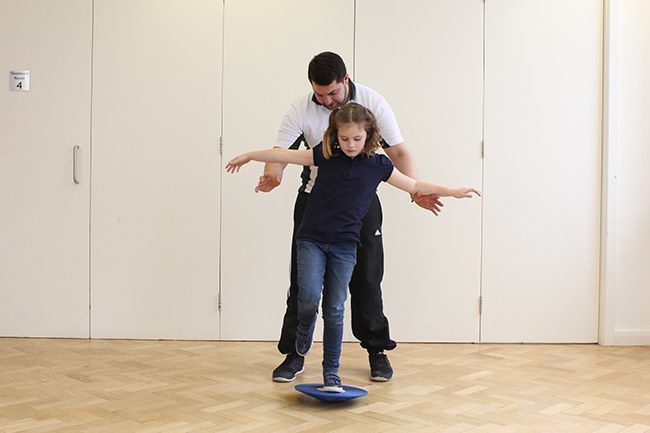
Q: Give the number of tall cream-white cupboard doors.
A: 5